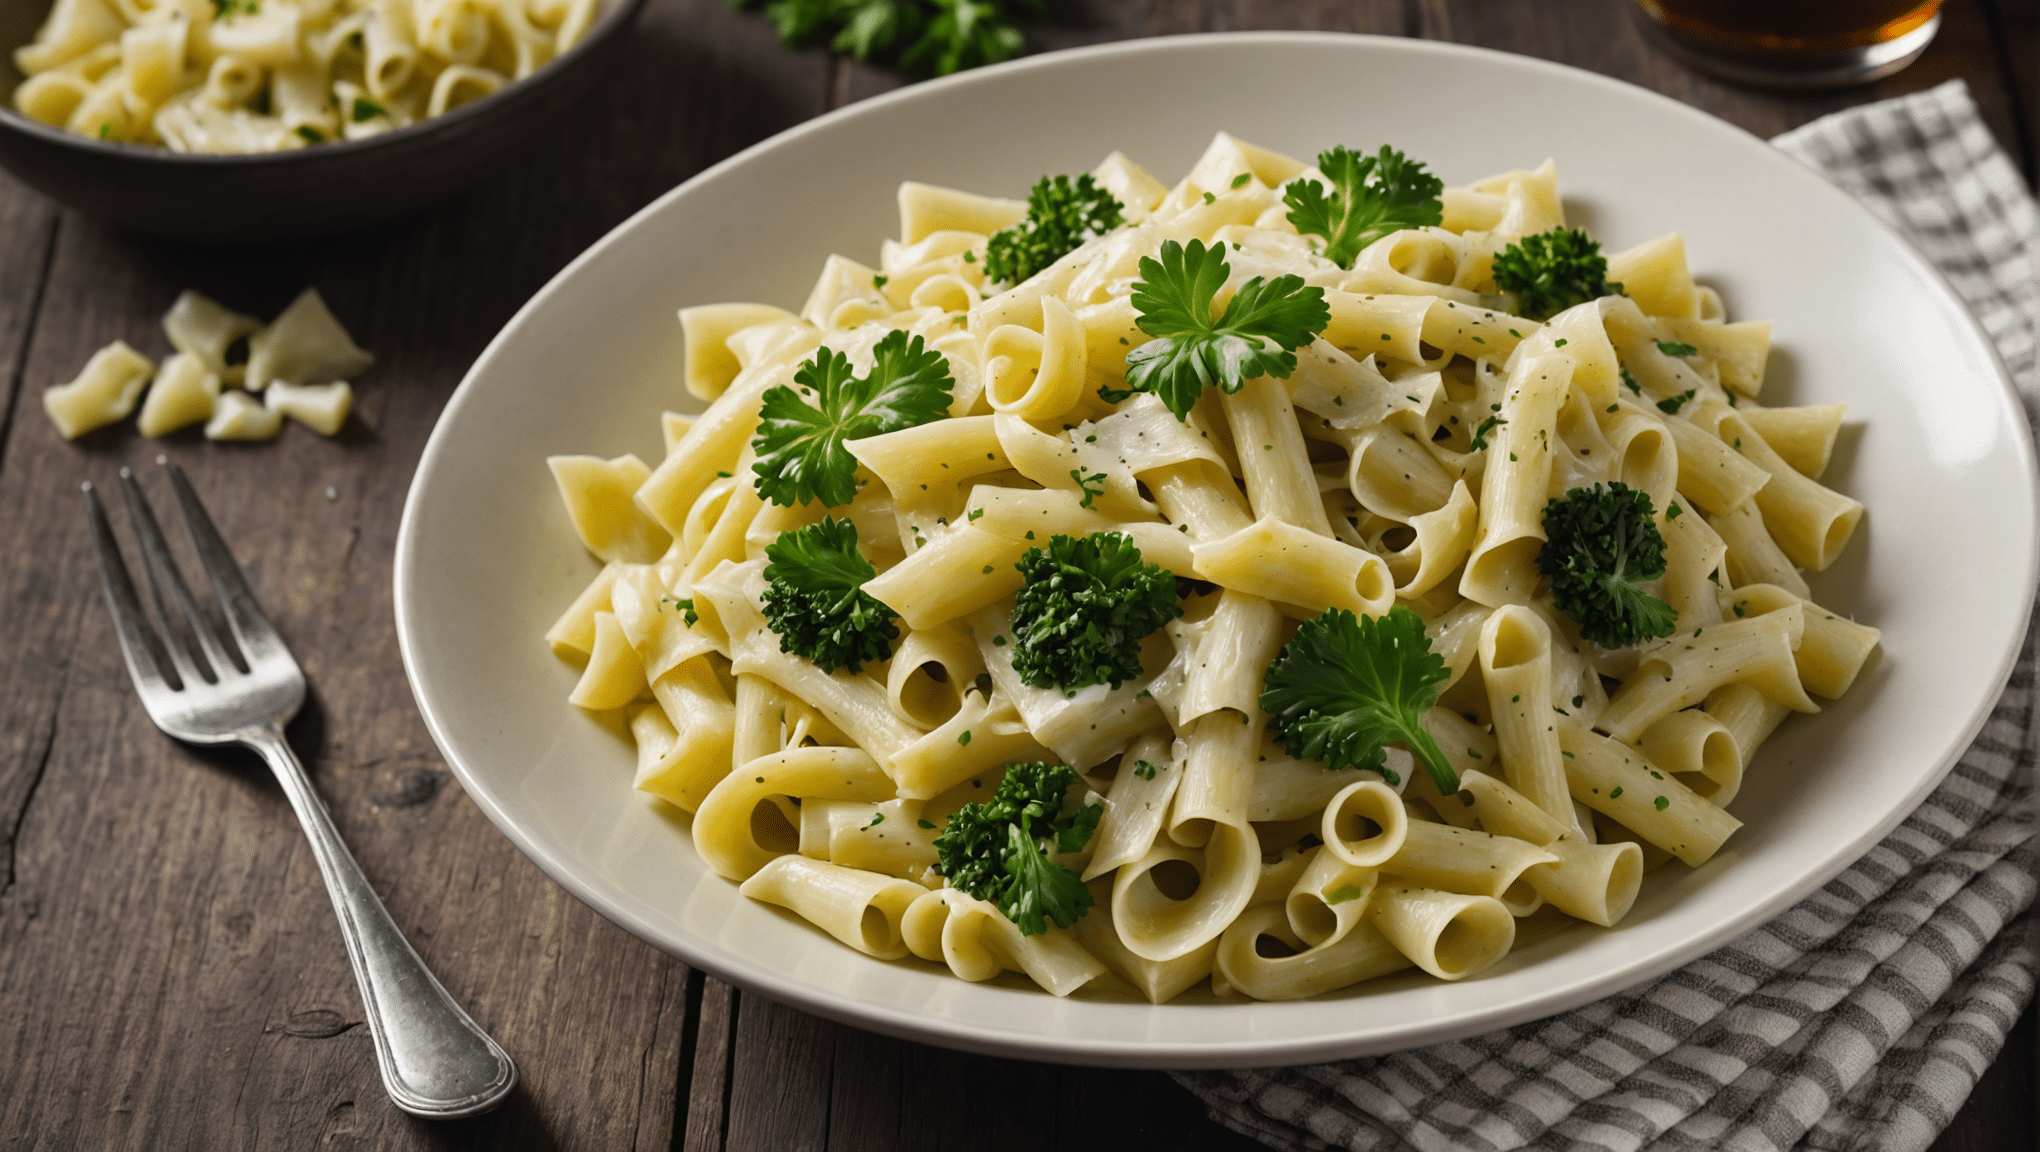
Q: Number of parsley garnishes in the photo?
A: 10